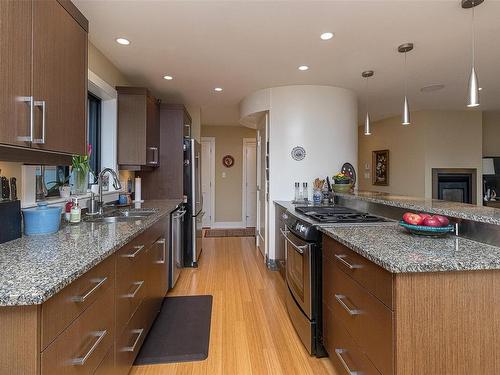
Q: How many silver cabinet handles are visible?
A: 13